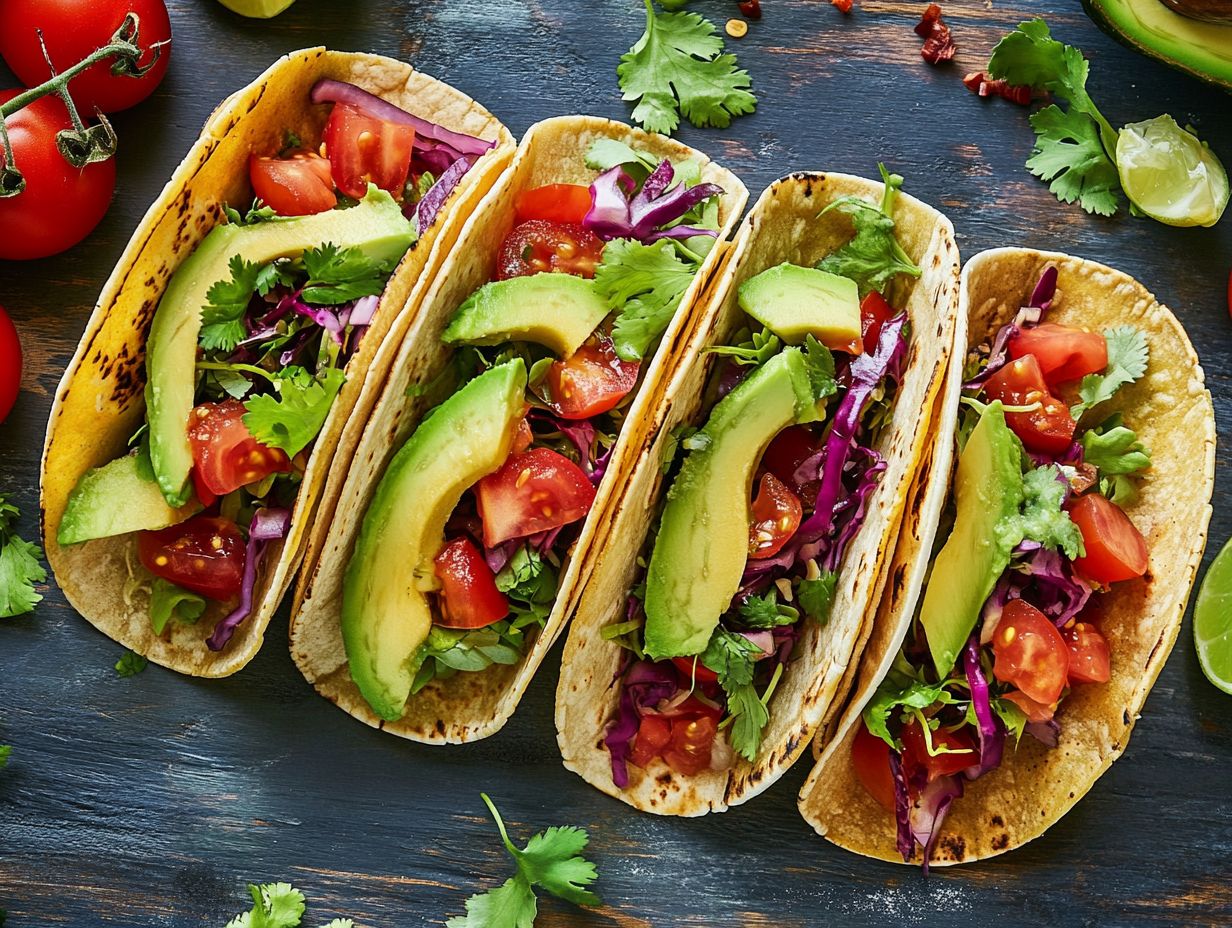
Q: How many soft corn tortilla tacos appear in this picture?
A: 4